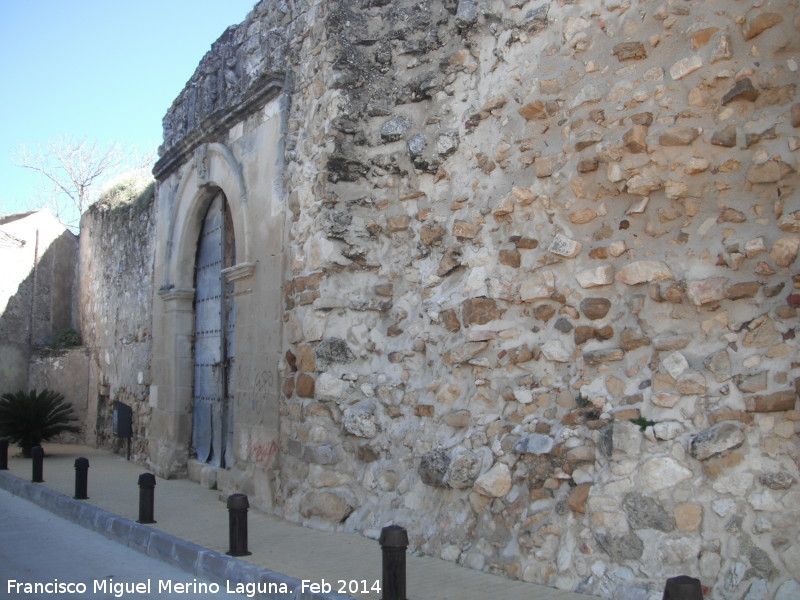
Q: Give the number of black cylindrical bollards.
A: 7